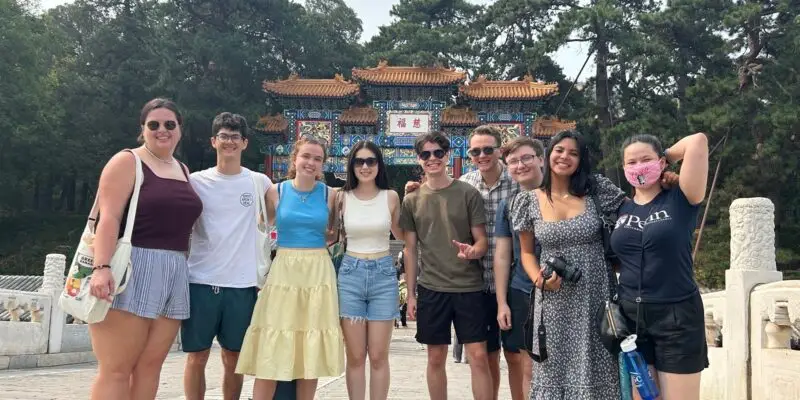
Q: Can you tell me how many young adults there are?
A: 9